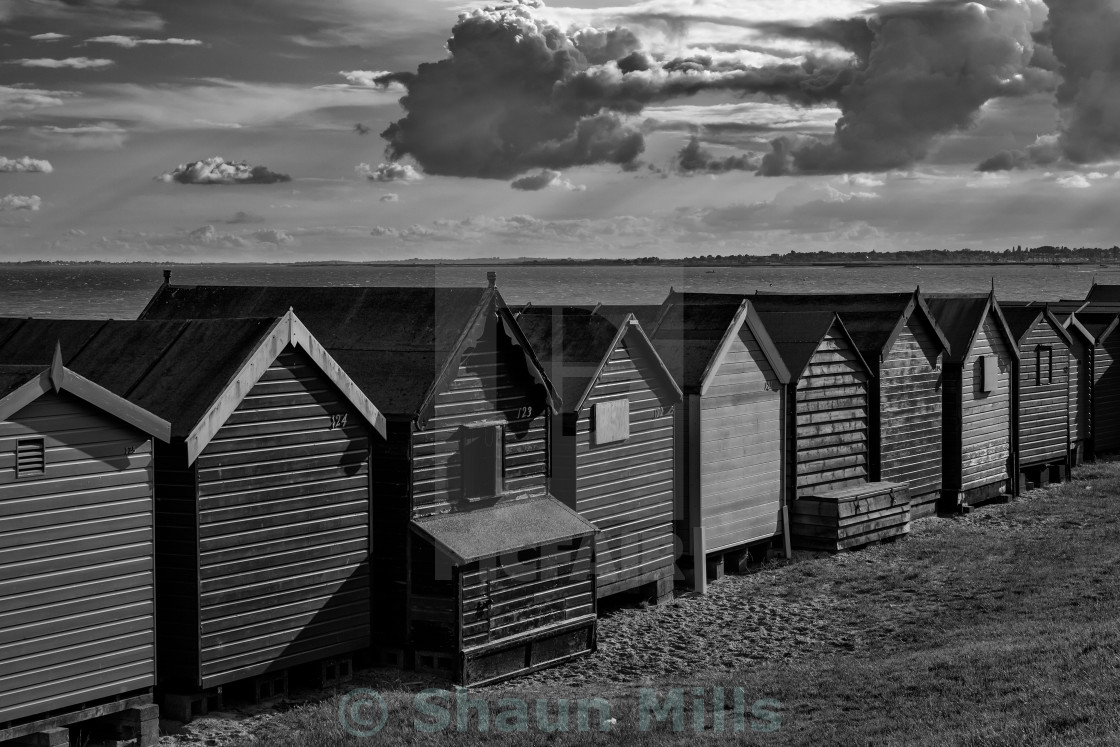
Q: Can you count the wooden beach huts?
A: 11